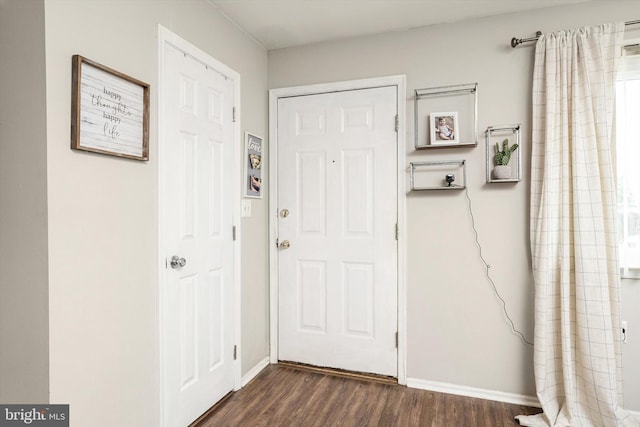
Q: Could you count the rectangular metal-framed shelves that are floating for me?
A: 3